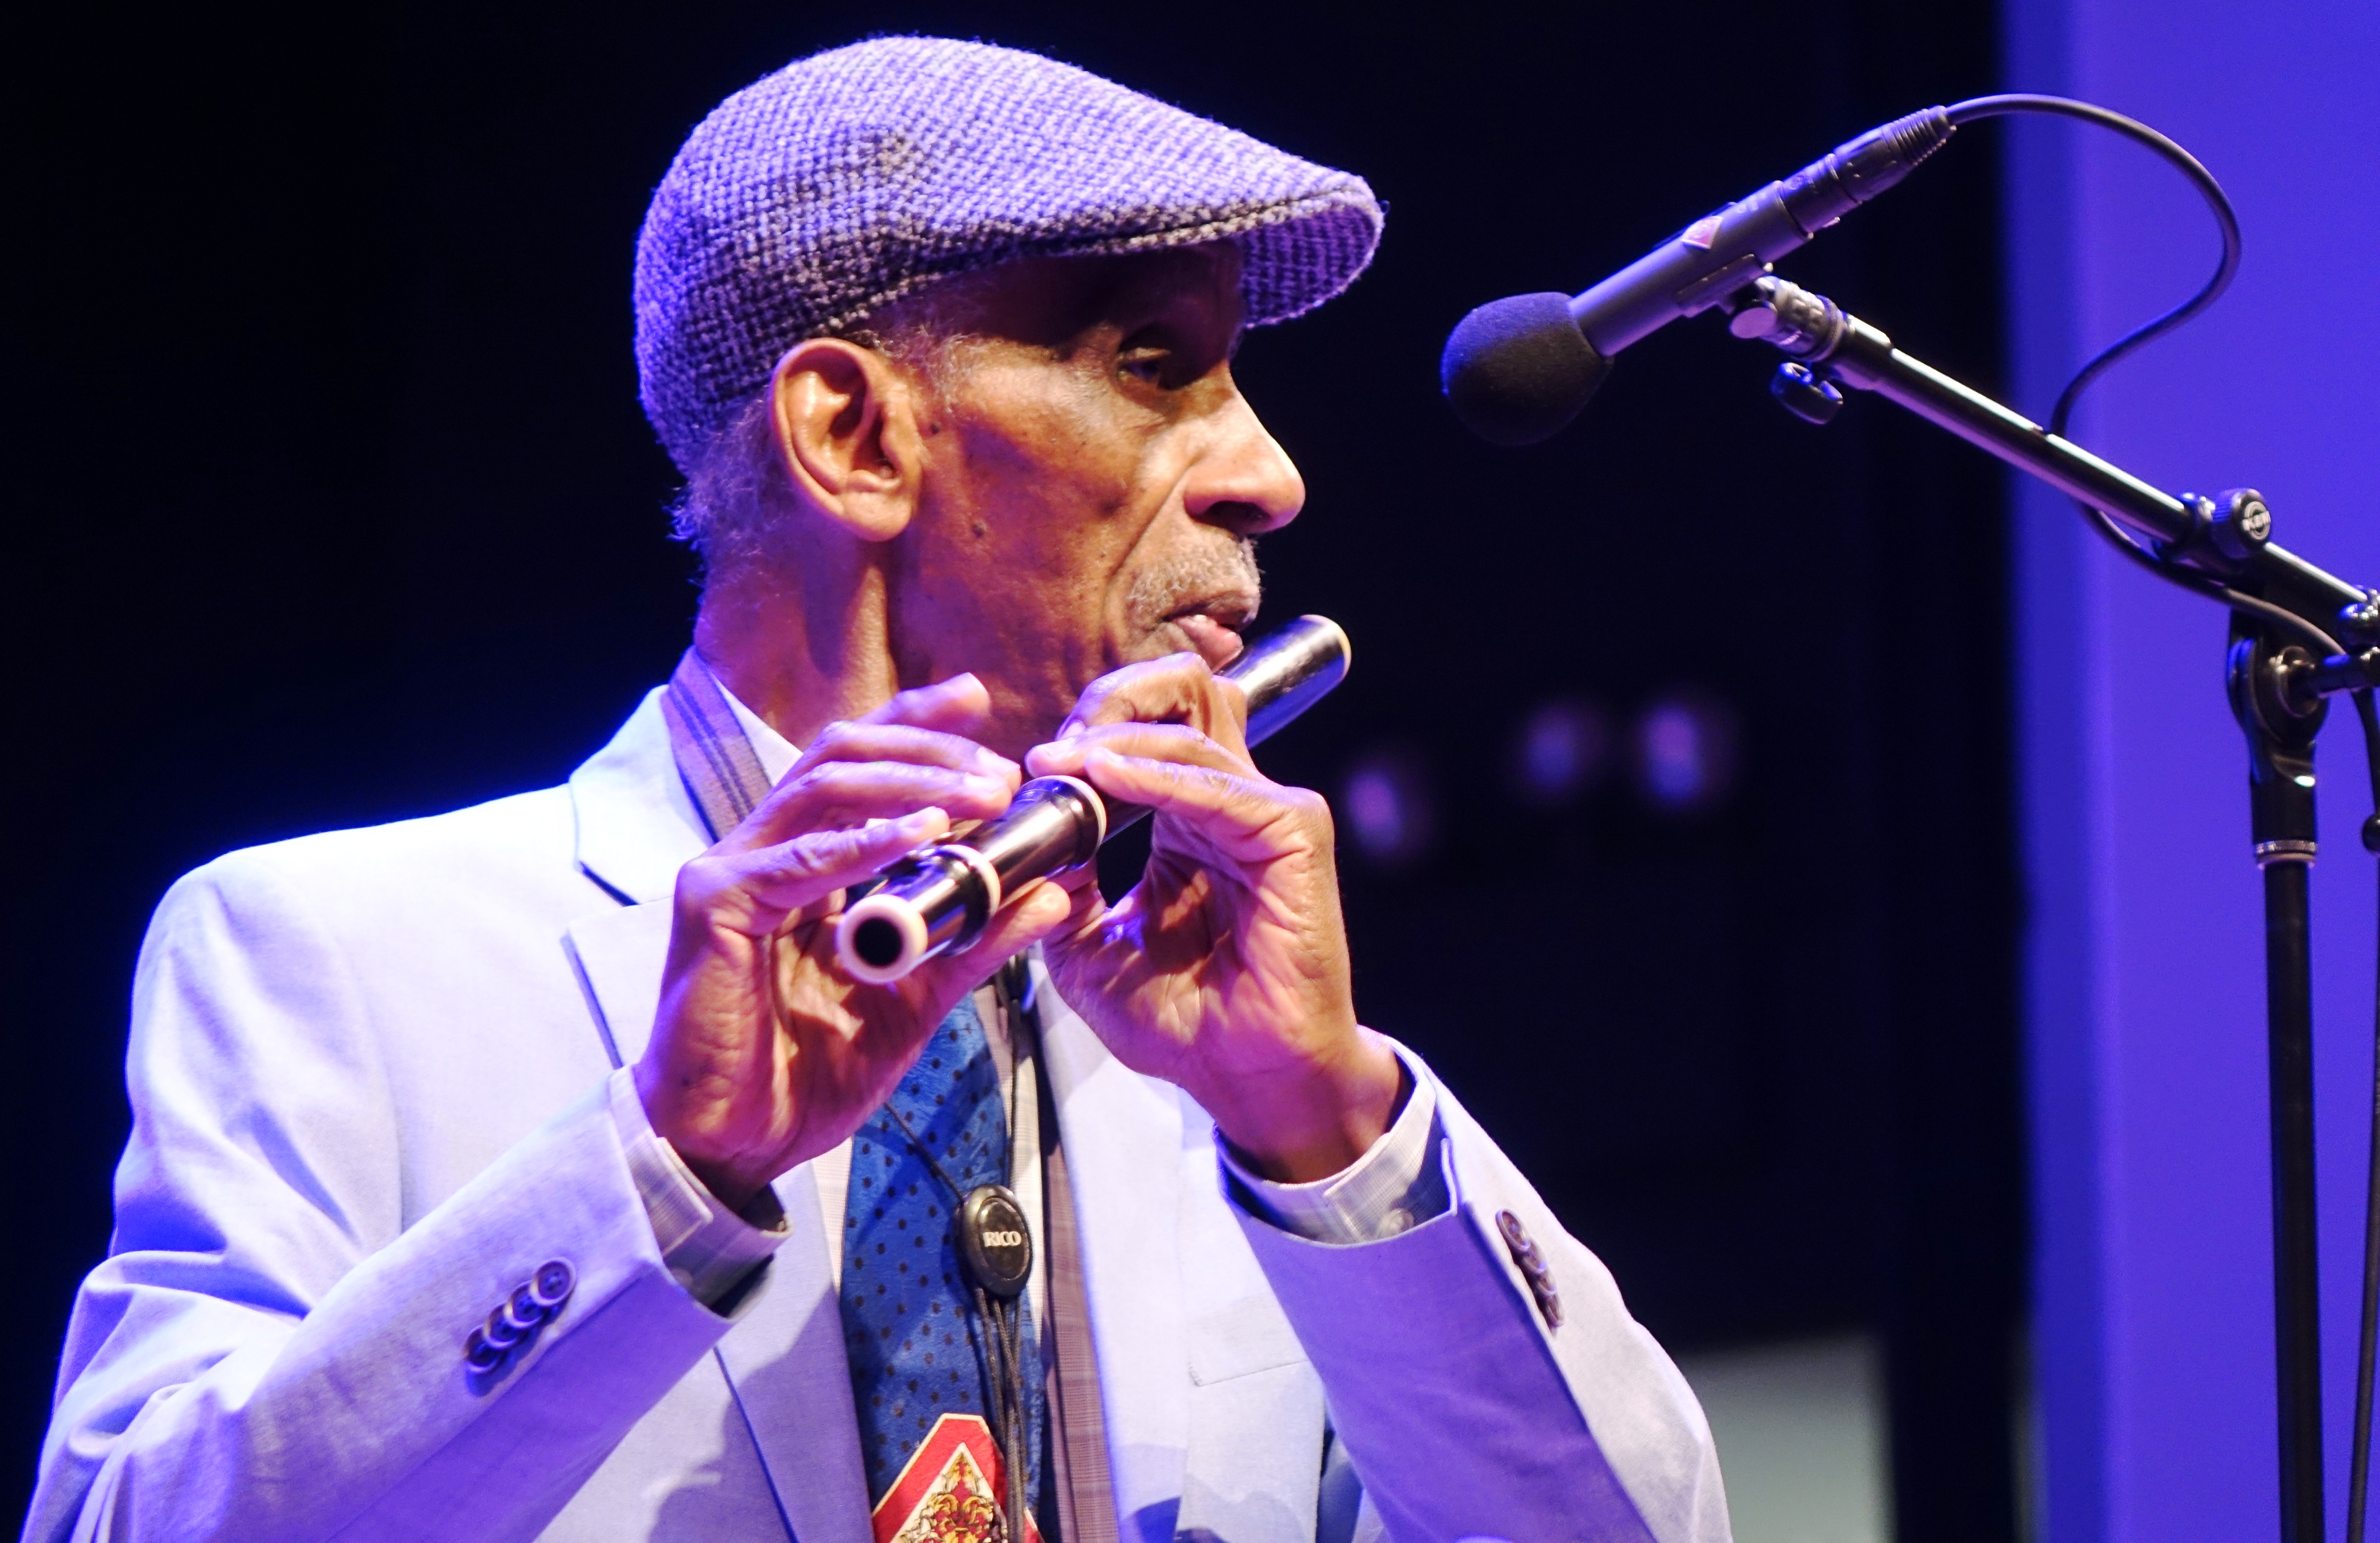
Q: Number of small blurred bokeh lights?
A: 3